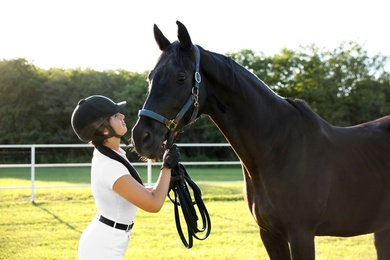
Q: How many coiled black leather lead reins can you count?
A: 1